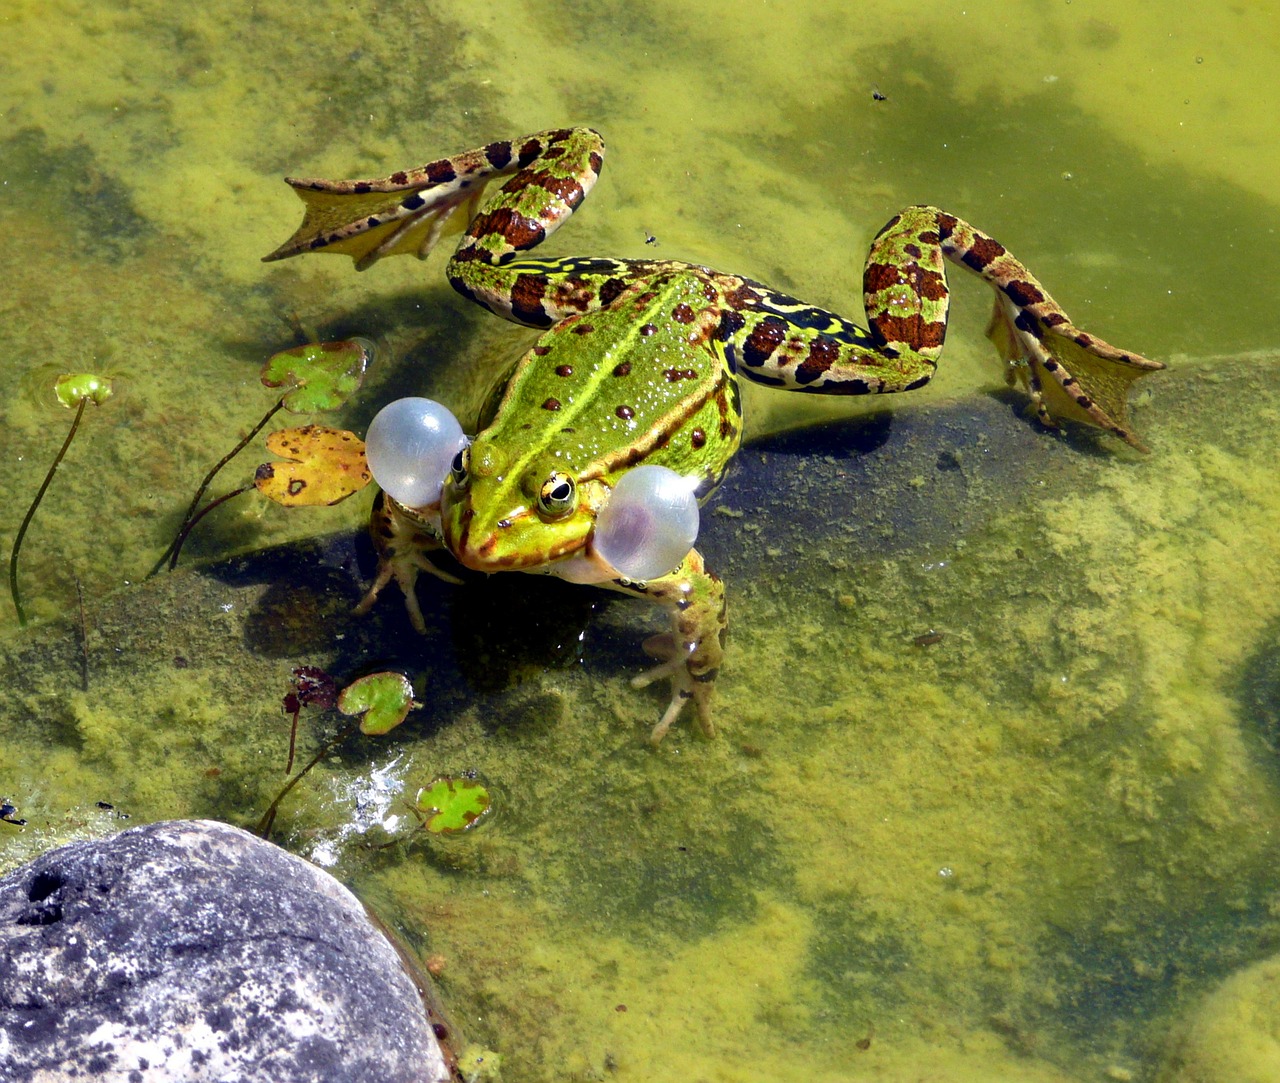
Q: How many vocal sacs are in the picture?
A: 2